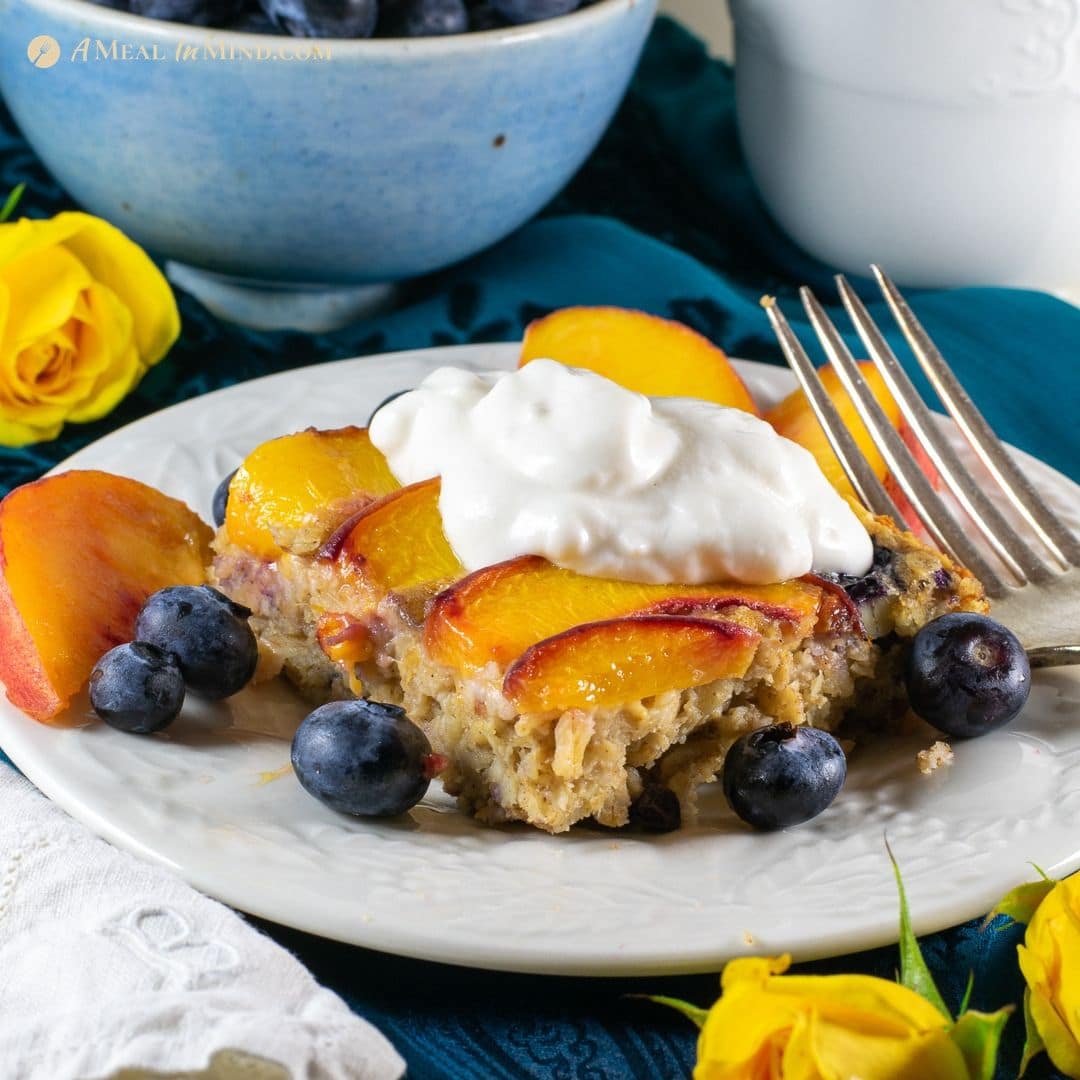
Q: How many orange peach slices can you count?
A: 7